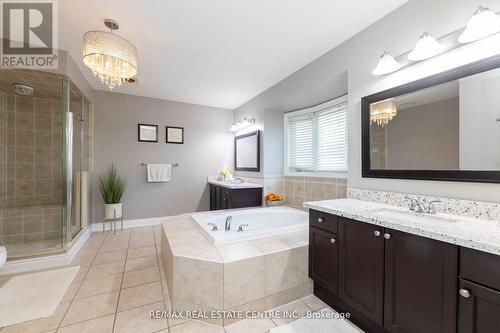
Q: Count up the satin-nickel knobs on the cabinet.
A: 5